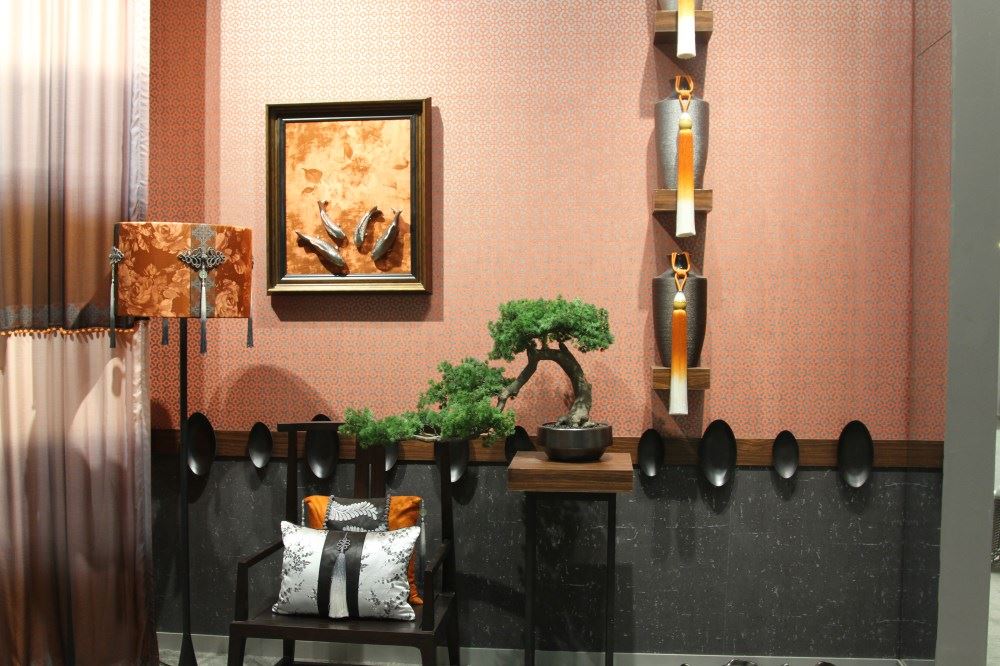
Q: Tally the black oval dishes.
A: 10